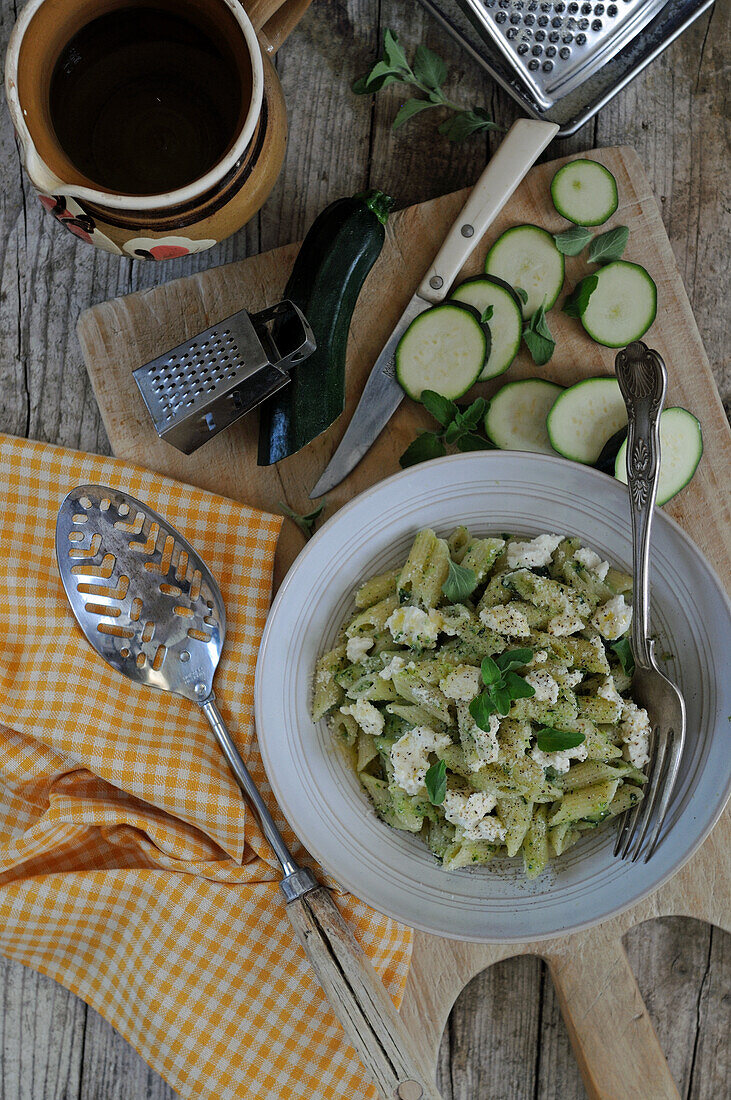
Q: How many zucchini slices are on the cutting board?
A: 8